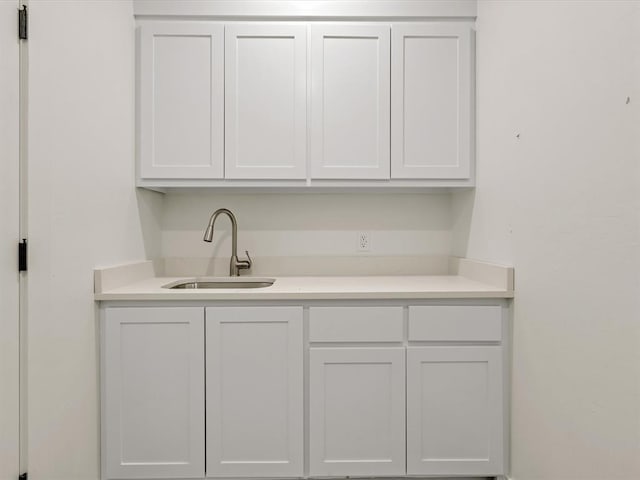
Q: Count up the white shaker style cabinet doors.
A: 8